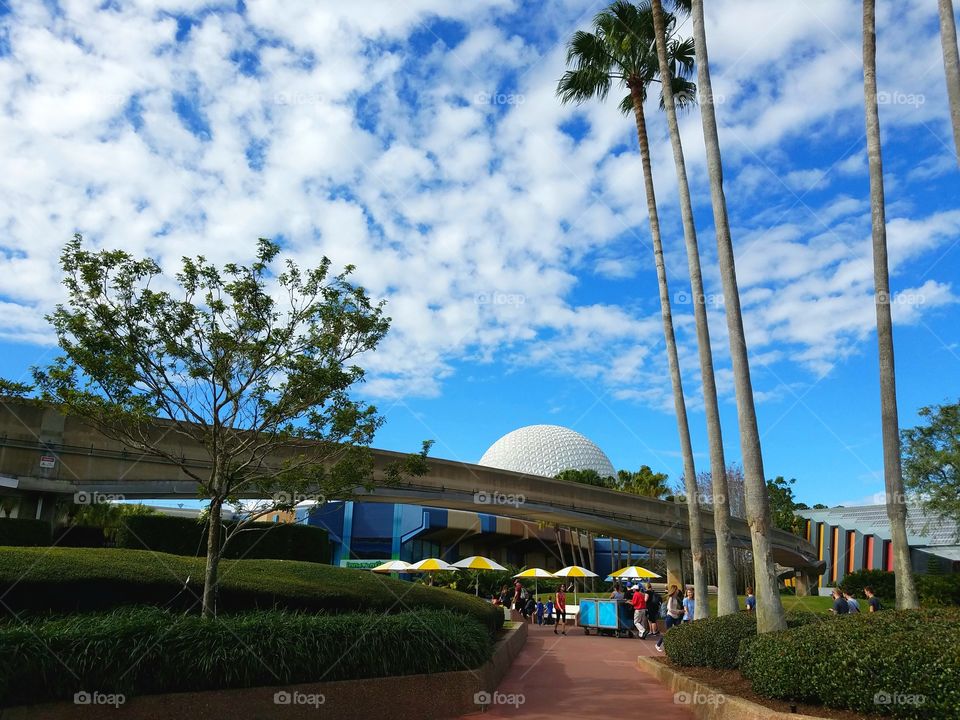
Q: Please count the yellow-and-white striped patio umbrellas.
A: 6